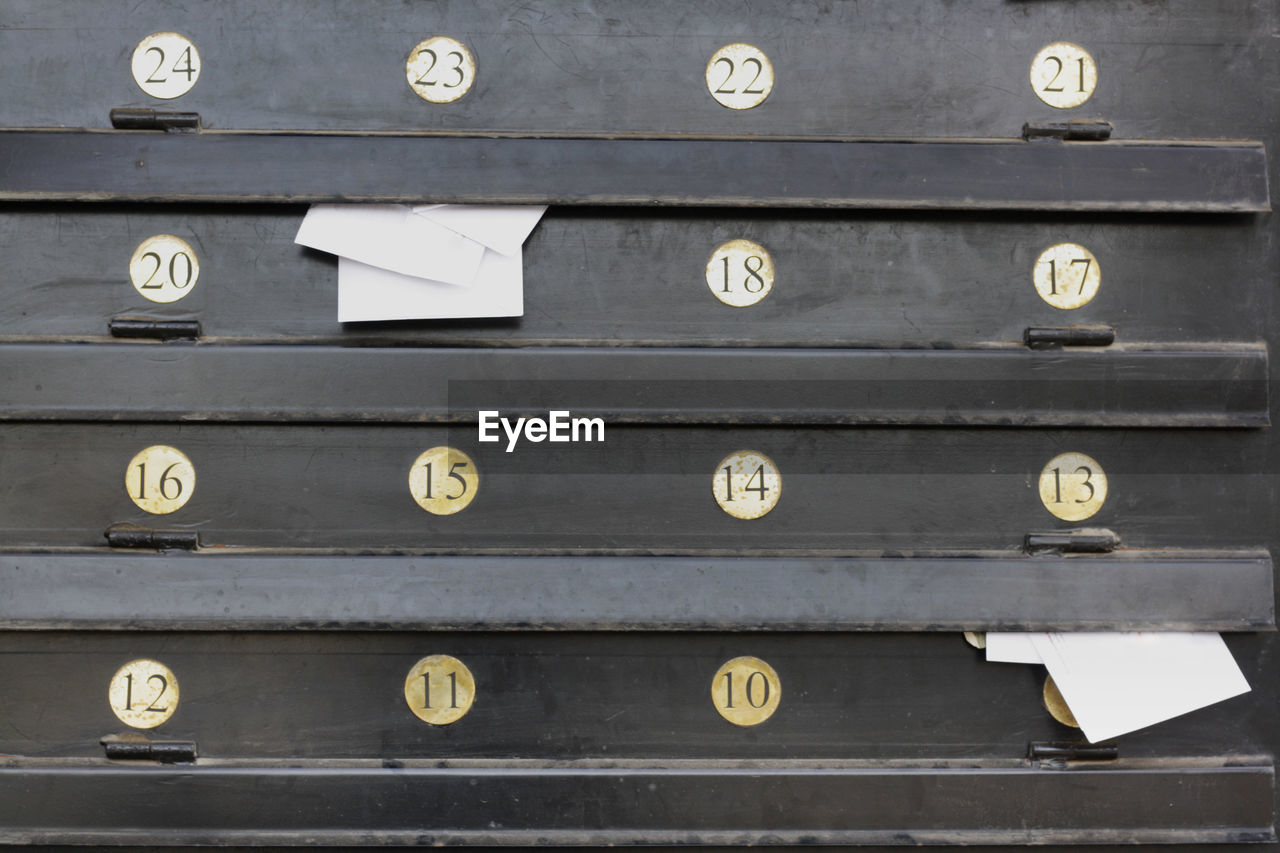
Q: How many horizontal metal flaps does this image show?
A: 4